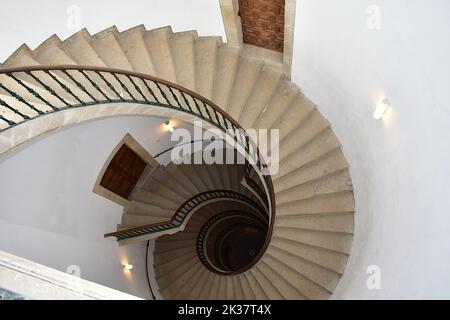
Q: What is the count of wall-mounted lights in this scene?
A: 3